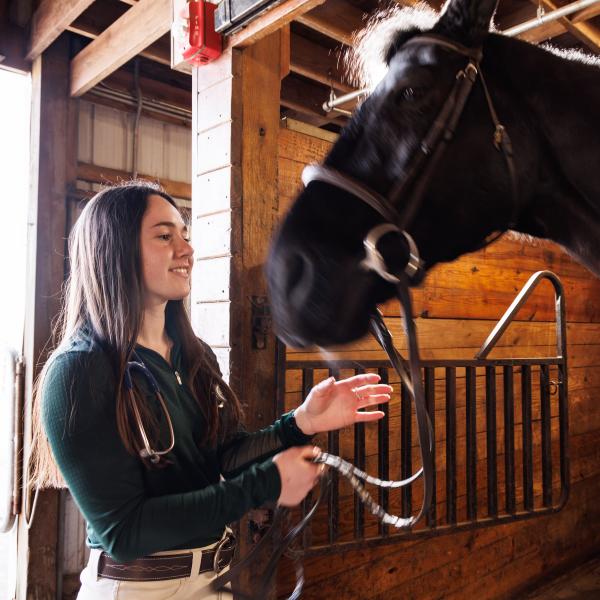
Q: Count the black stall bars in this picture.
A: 12